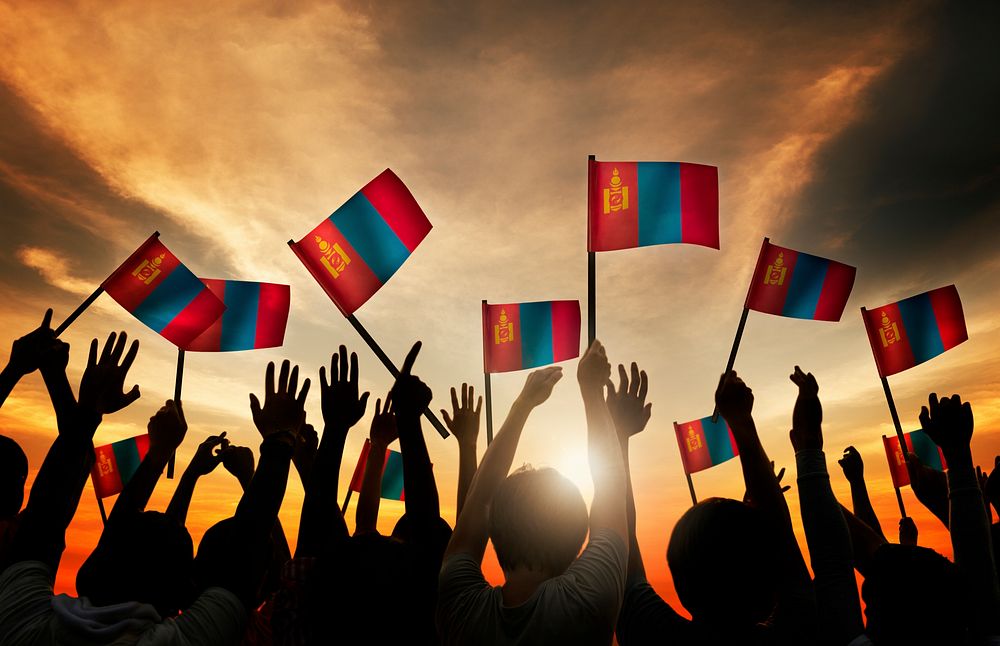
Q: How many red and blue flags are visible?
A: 11